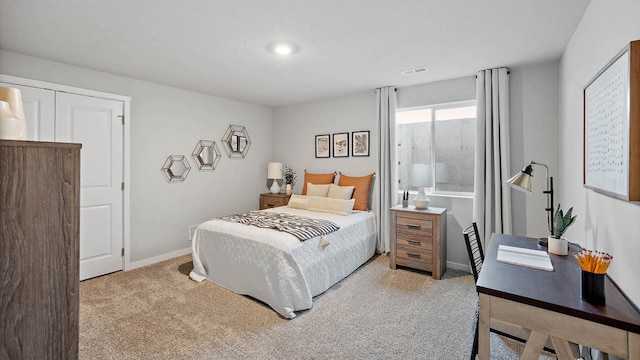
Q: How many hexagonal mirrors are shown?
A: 3